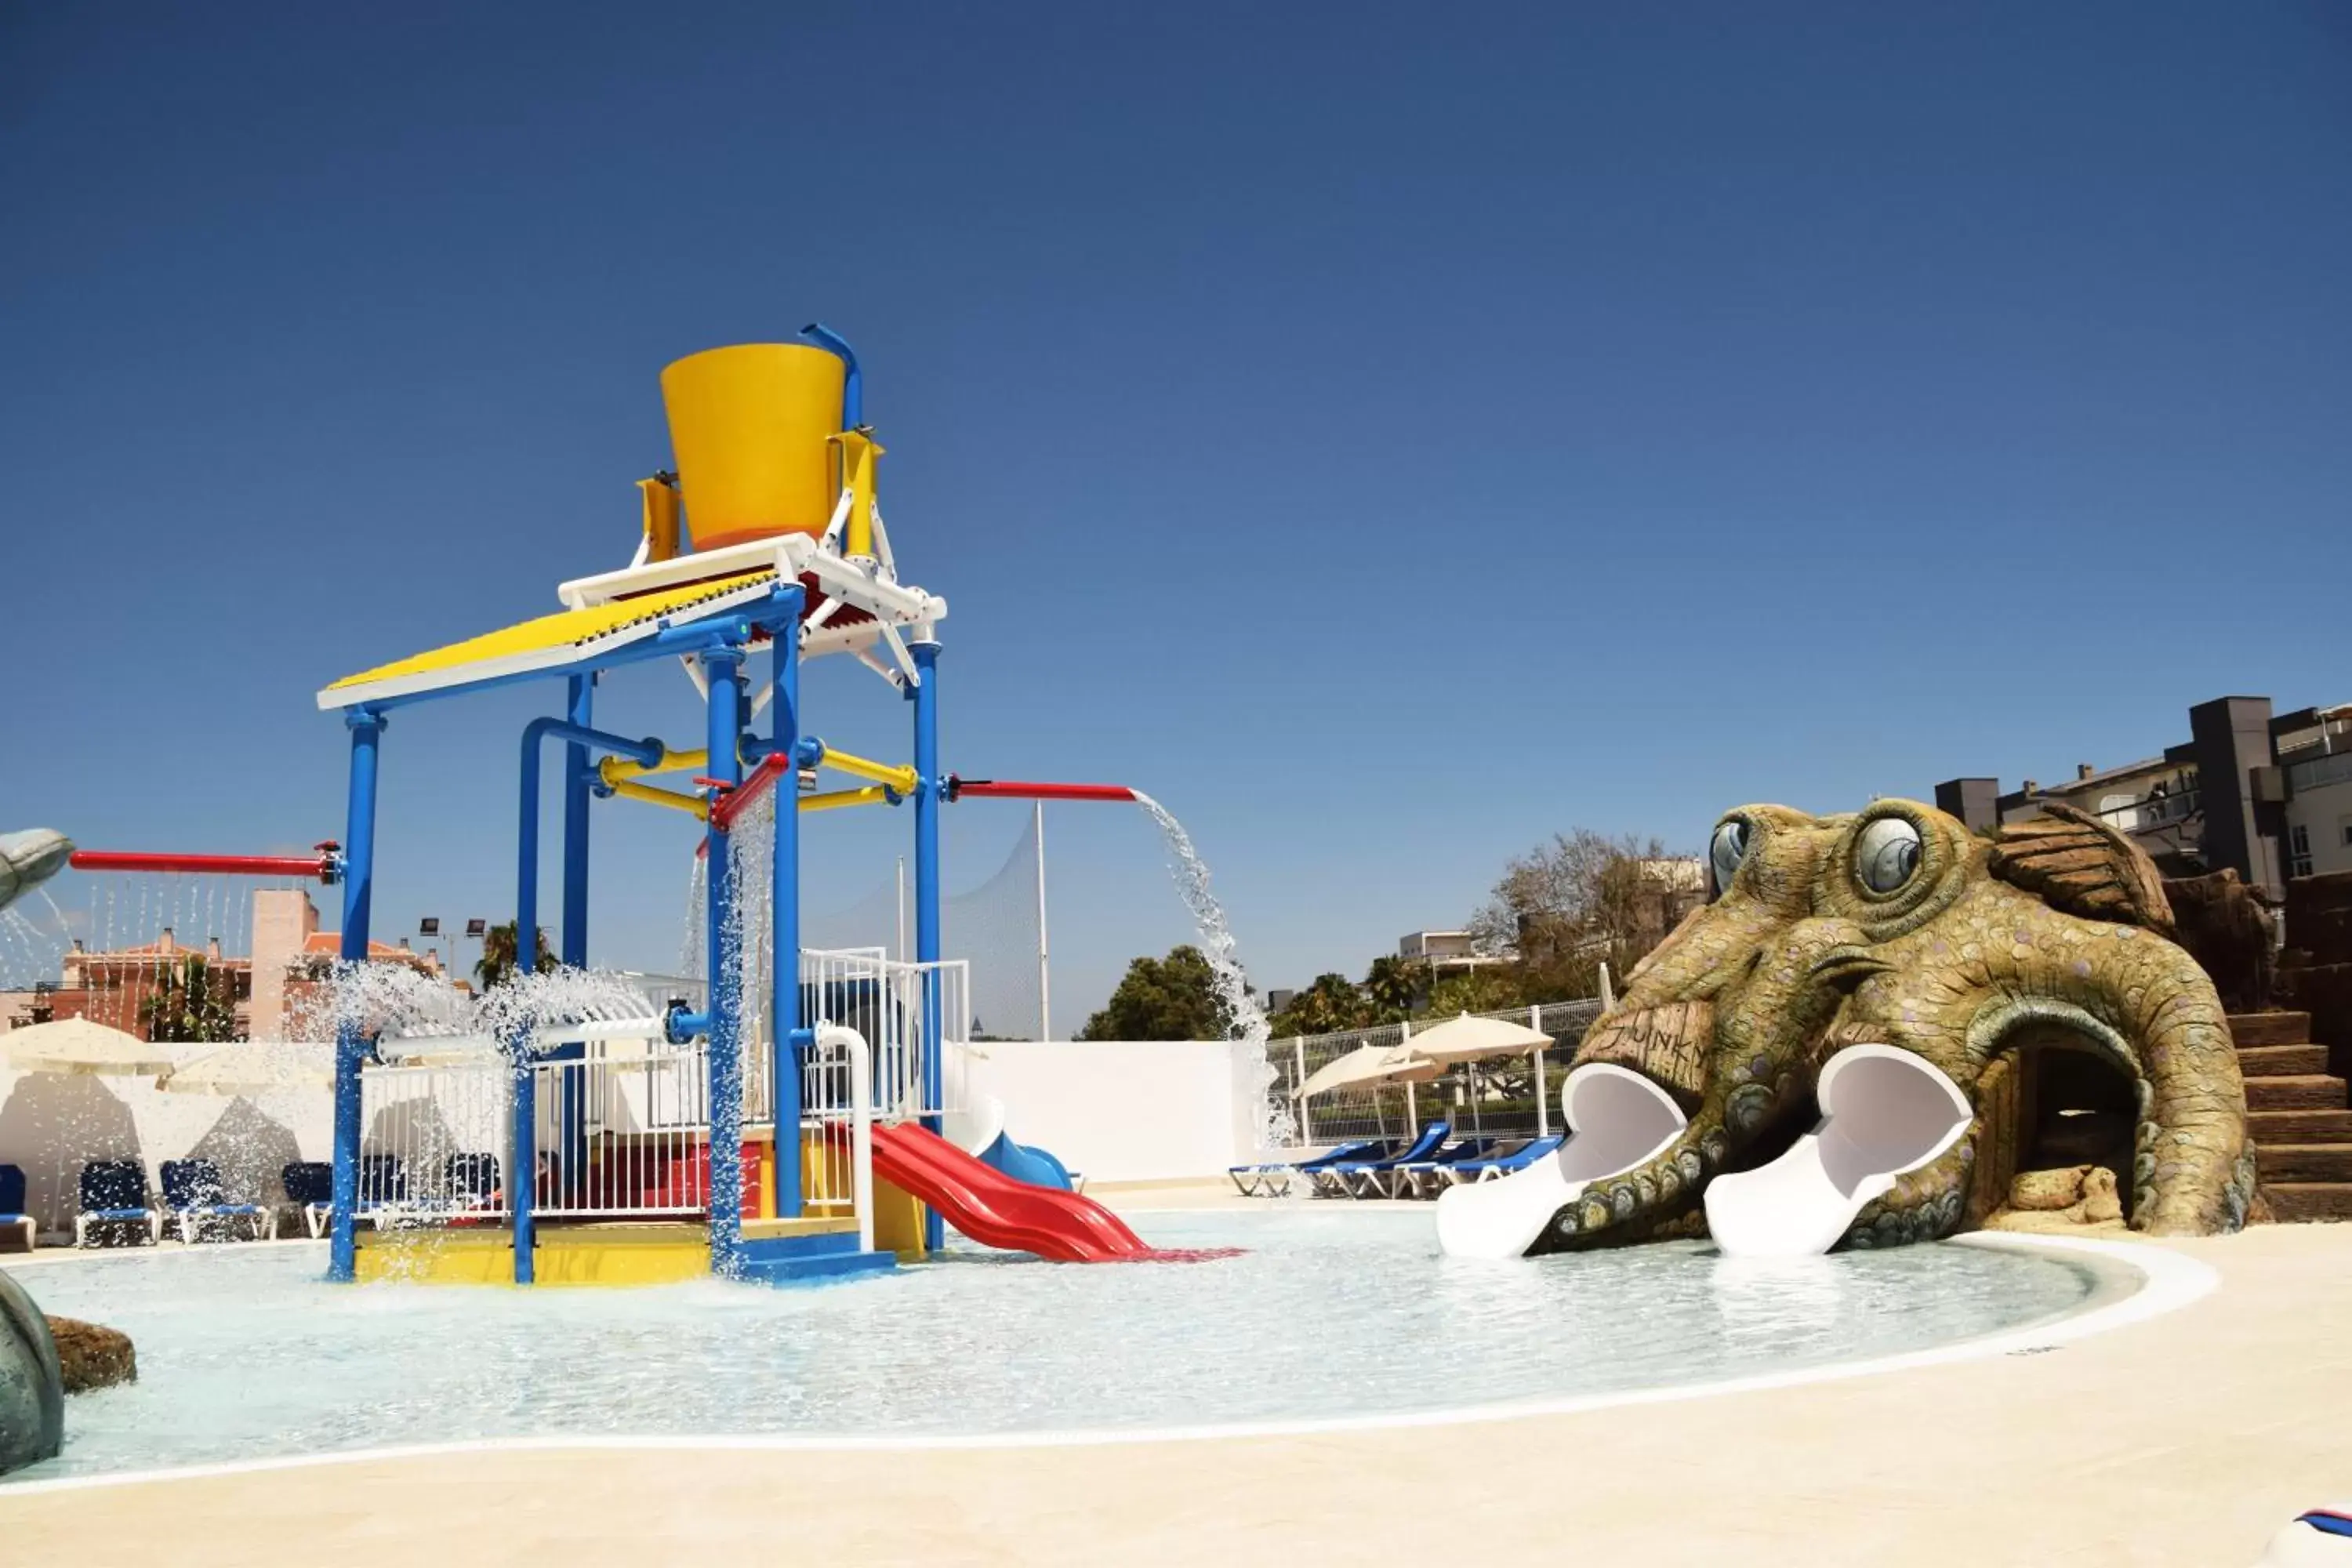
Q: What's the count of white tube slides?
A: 2